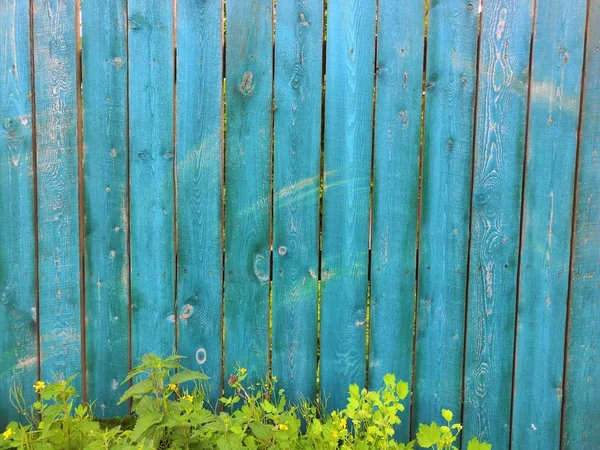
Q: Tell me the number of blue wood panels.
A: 13